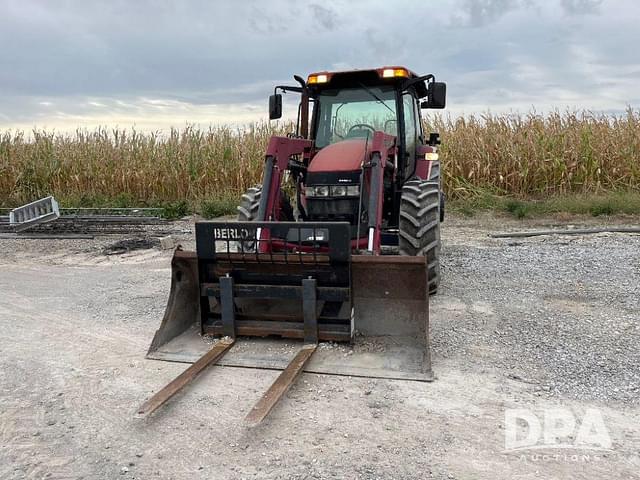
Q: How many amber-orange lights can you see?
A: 2